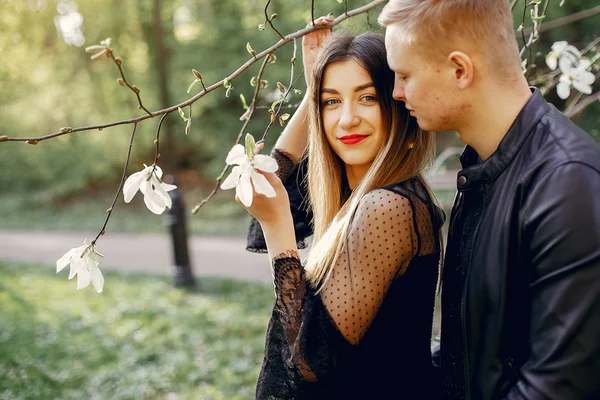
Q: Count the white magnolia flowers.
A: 5